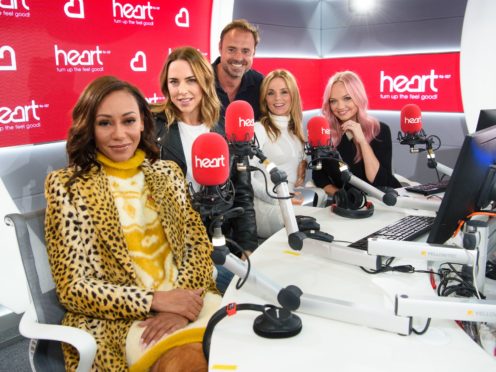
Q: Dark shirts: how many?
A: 2